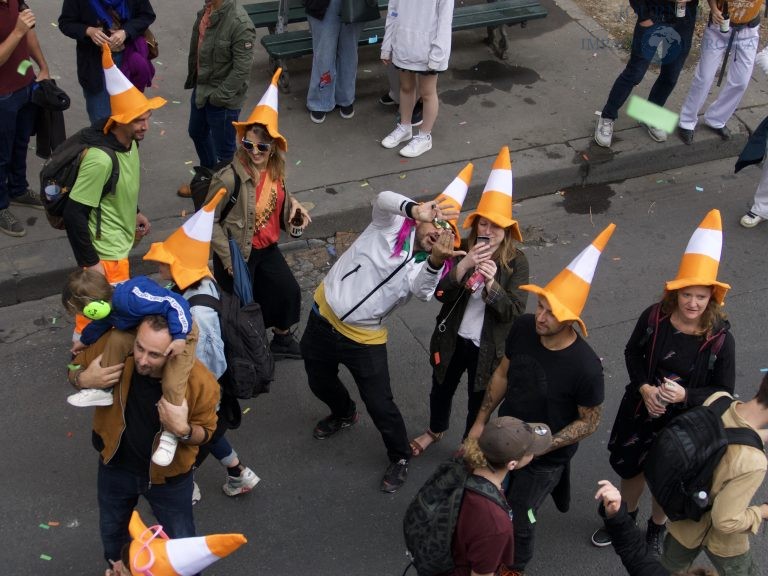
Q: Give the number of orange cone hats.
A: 8